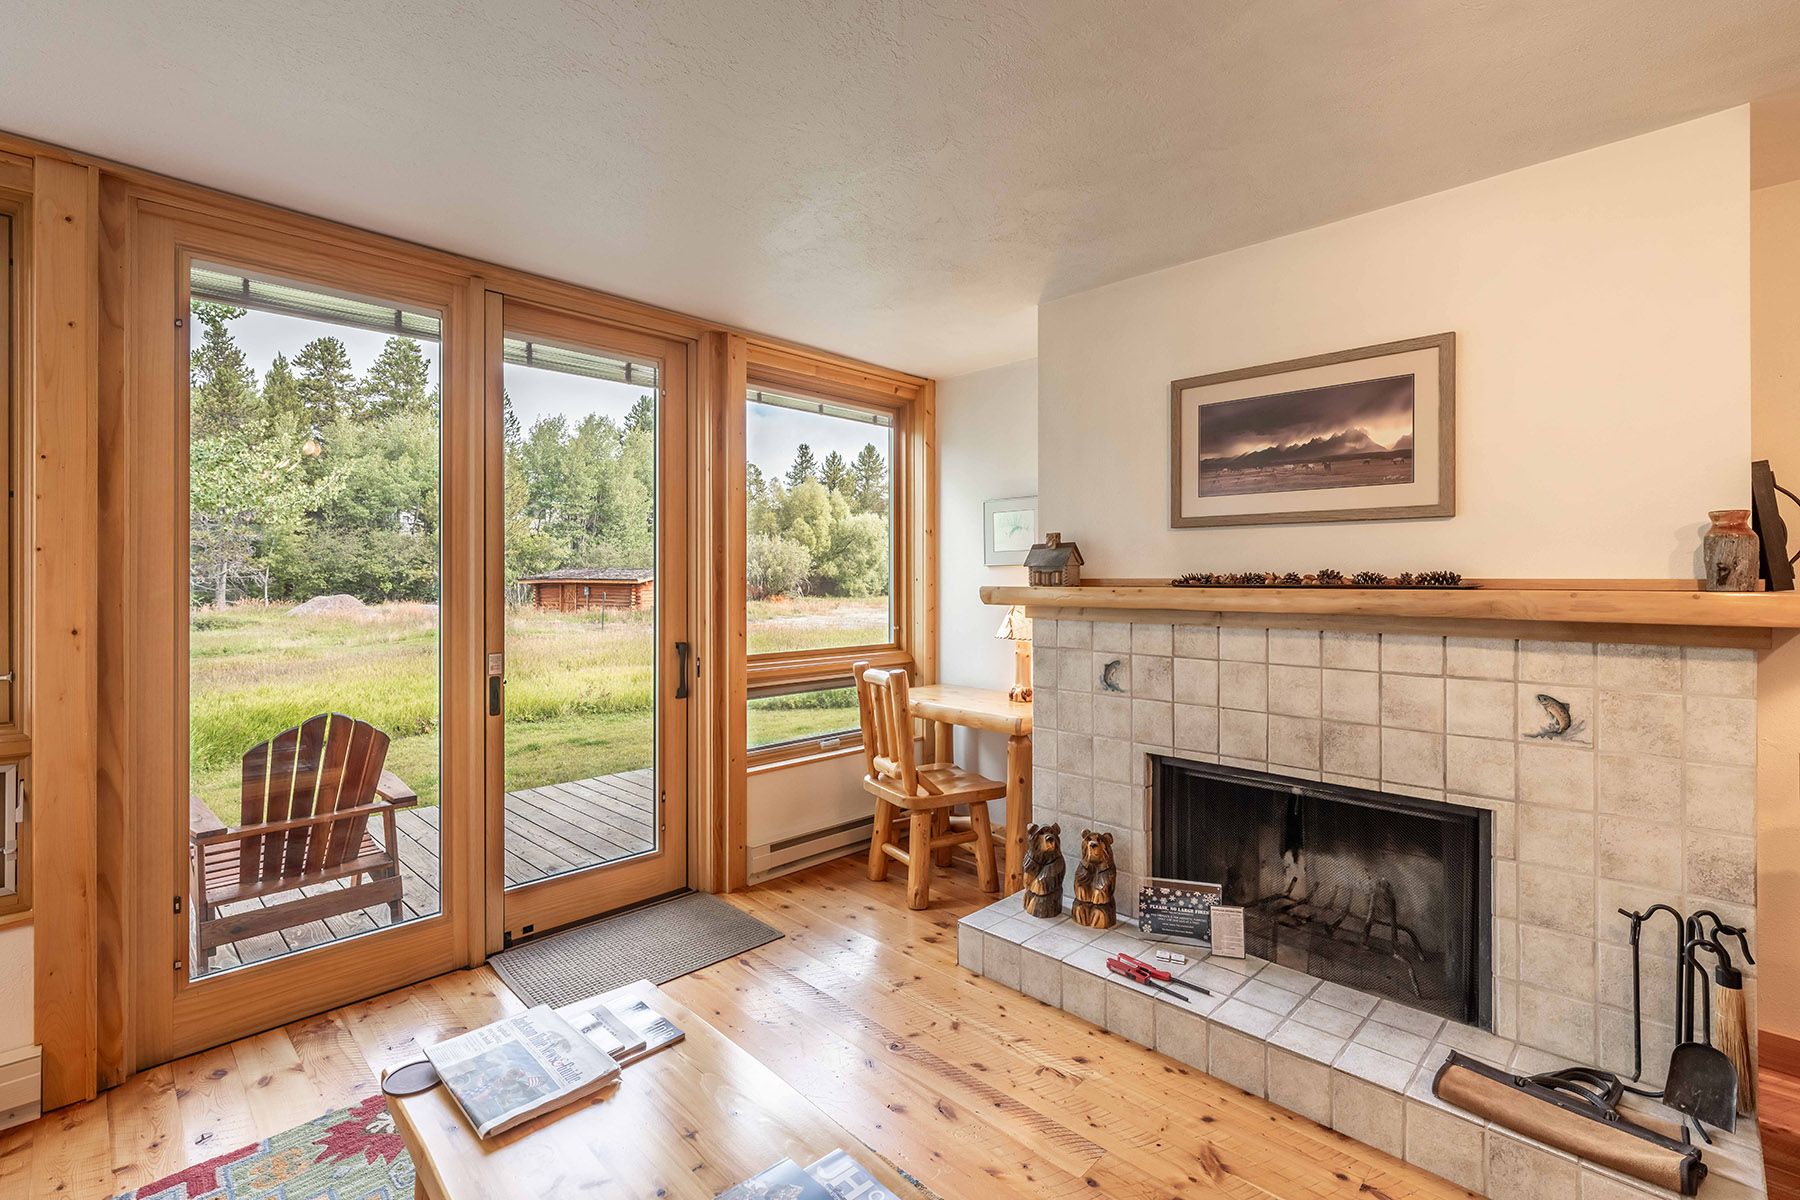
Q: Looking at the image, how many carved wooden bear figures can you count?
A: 2